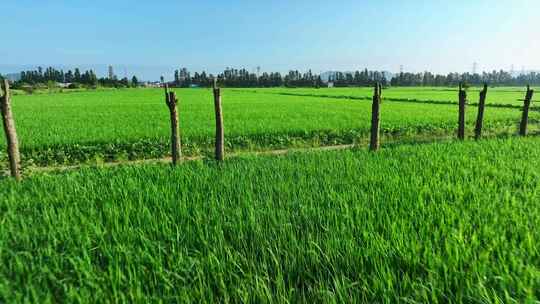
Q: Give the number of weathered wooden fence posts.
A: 7